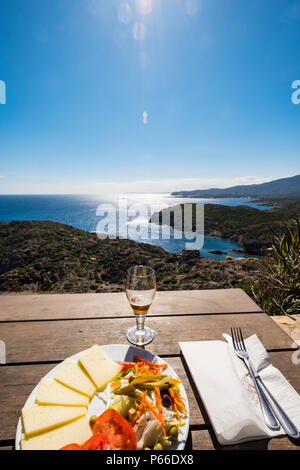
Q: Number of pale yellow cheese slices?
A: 5